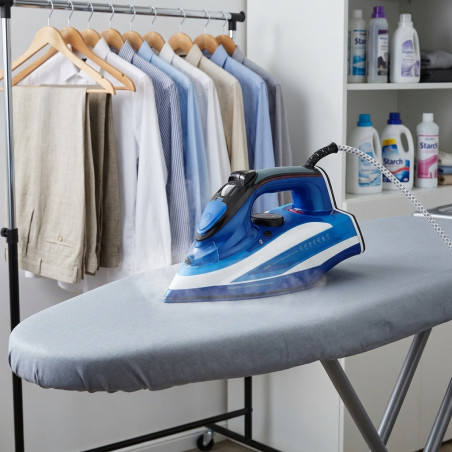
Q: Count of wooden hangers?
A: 9